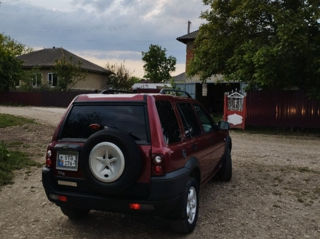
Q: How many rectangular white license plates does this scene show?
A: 1